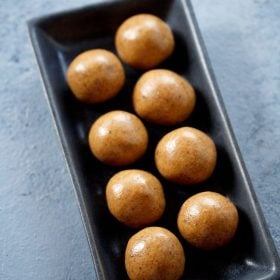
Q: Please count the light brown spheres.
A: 8